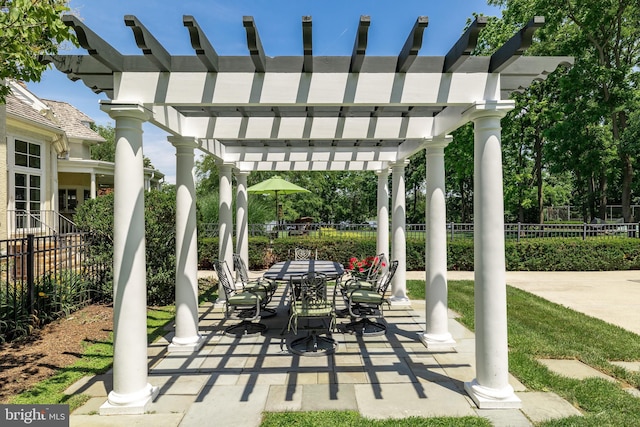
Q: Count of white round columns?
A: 8